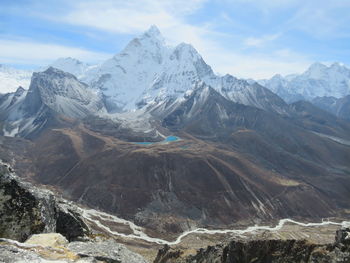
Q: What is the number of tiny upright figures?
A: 0